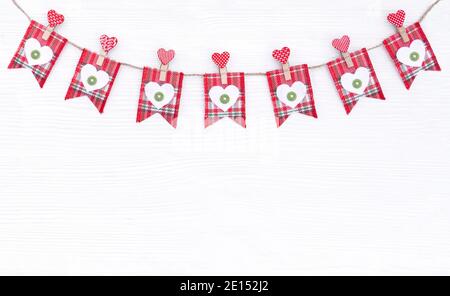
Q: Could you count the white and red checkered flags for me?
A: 7